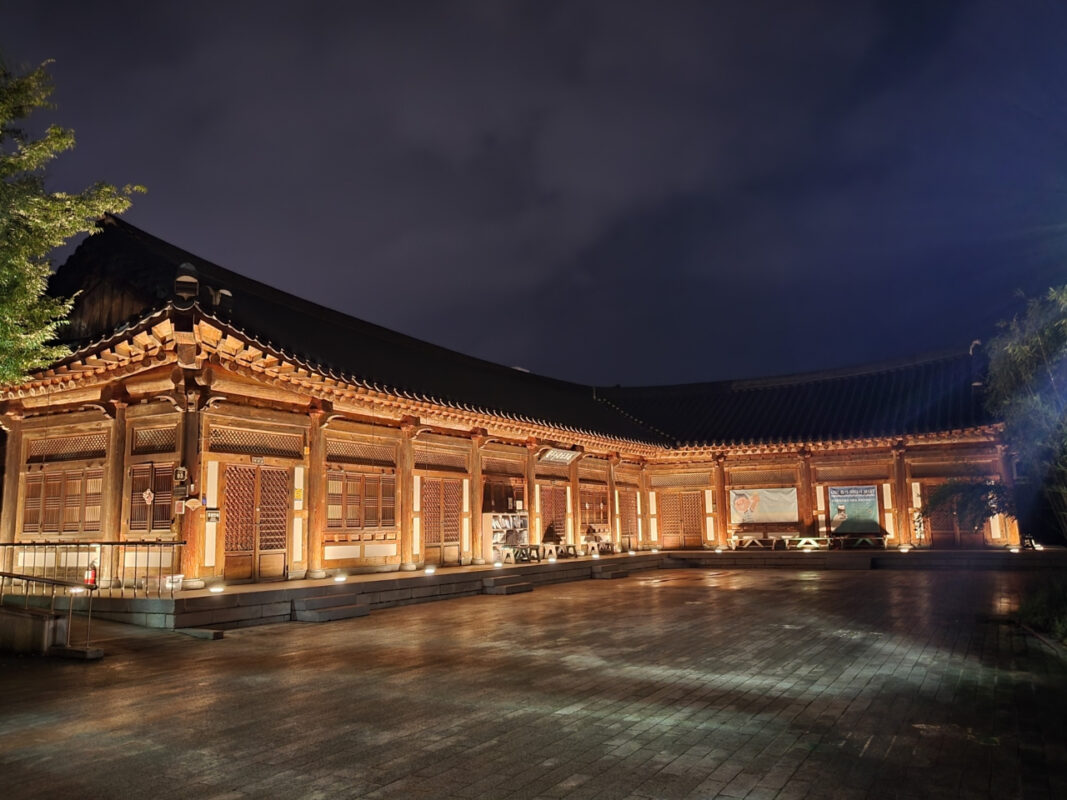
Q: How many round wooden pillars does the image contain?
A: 14